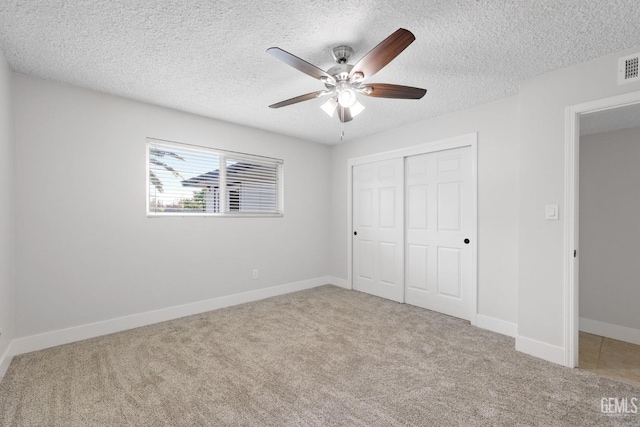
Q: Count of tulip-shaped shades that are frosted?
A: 3